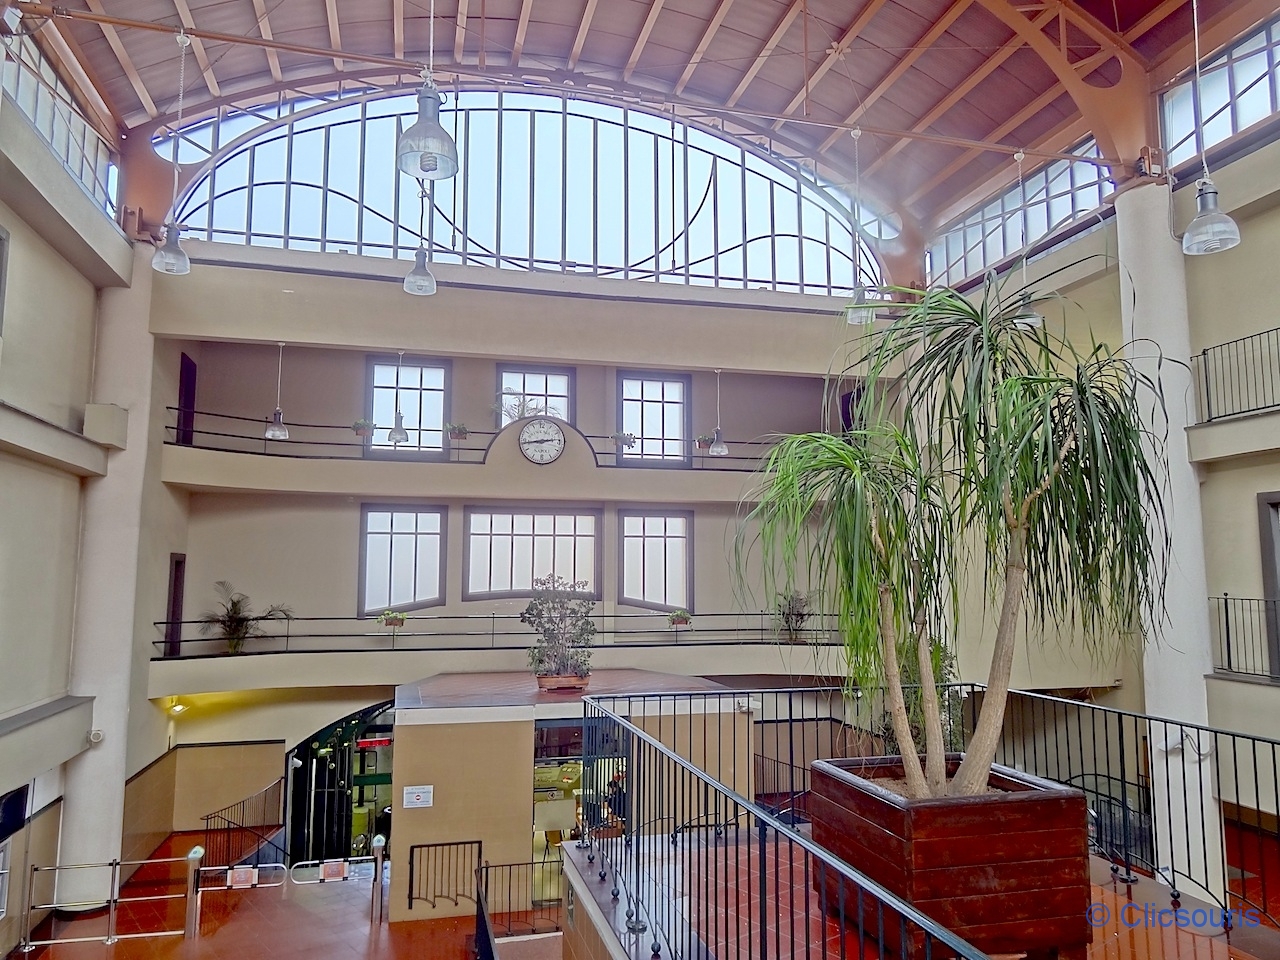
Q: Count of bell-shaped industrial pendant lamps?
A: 9